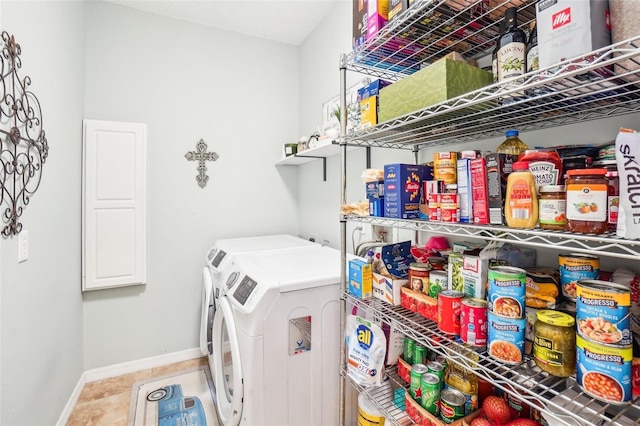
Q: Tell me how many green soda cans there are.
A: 6